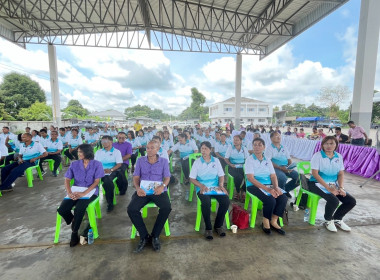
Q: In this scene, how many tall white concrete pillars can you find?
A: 3